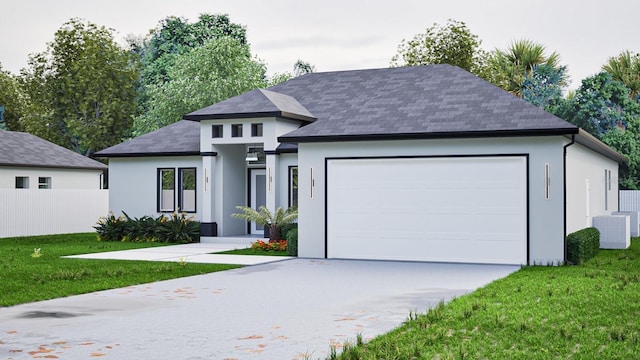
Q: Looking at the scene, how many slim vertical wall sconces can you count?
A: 4